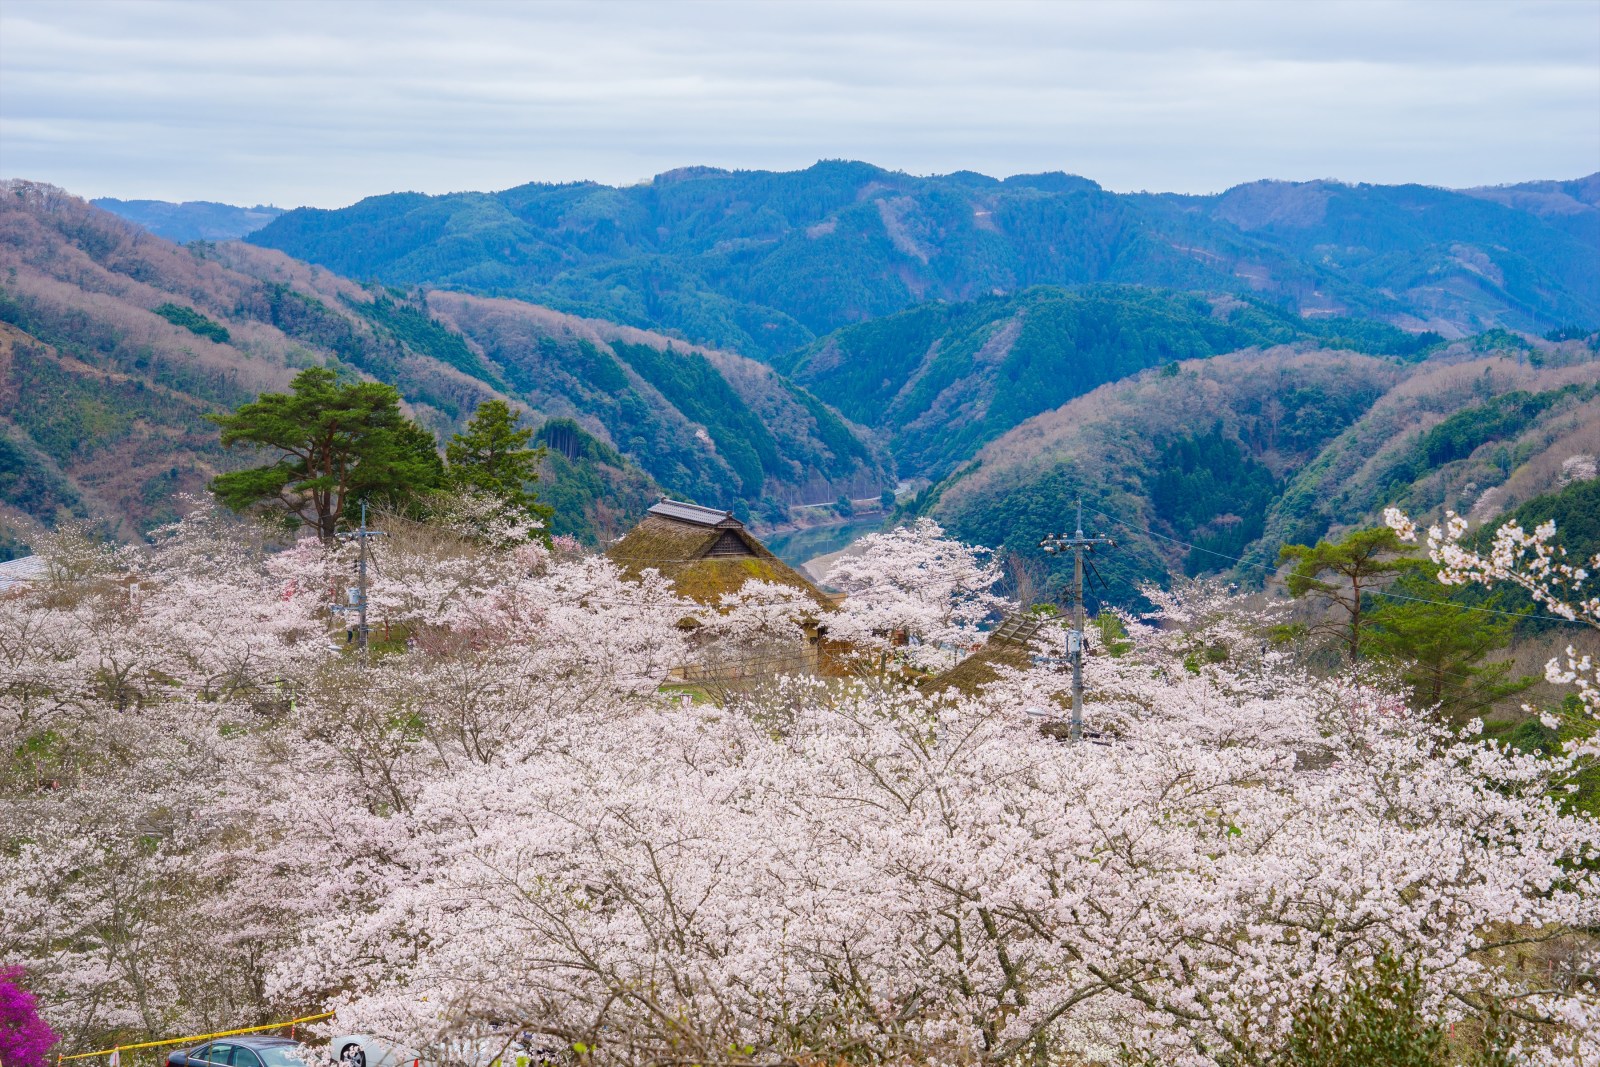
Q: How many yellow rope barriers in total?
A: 1